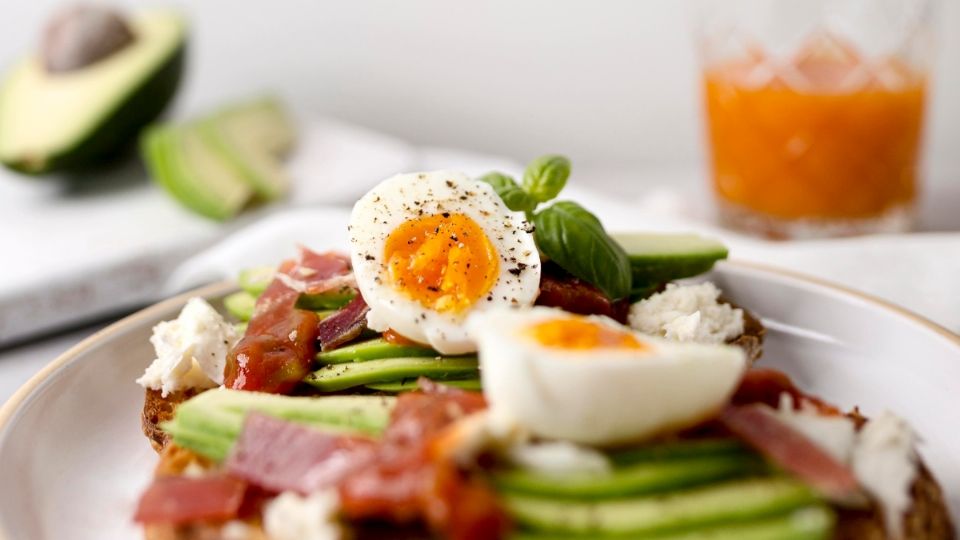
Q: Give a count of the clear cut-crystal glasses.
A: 1